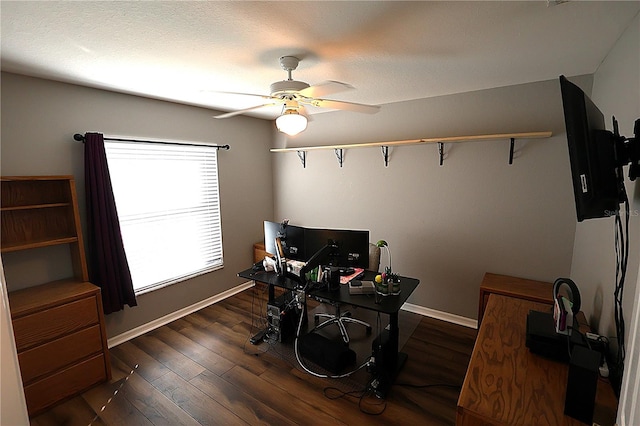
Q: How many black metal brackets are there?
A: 5